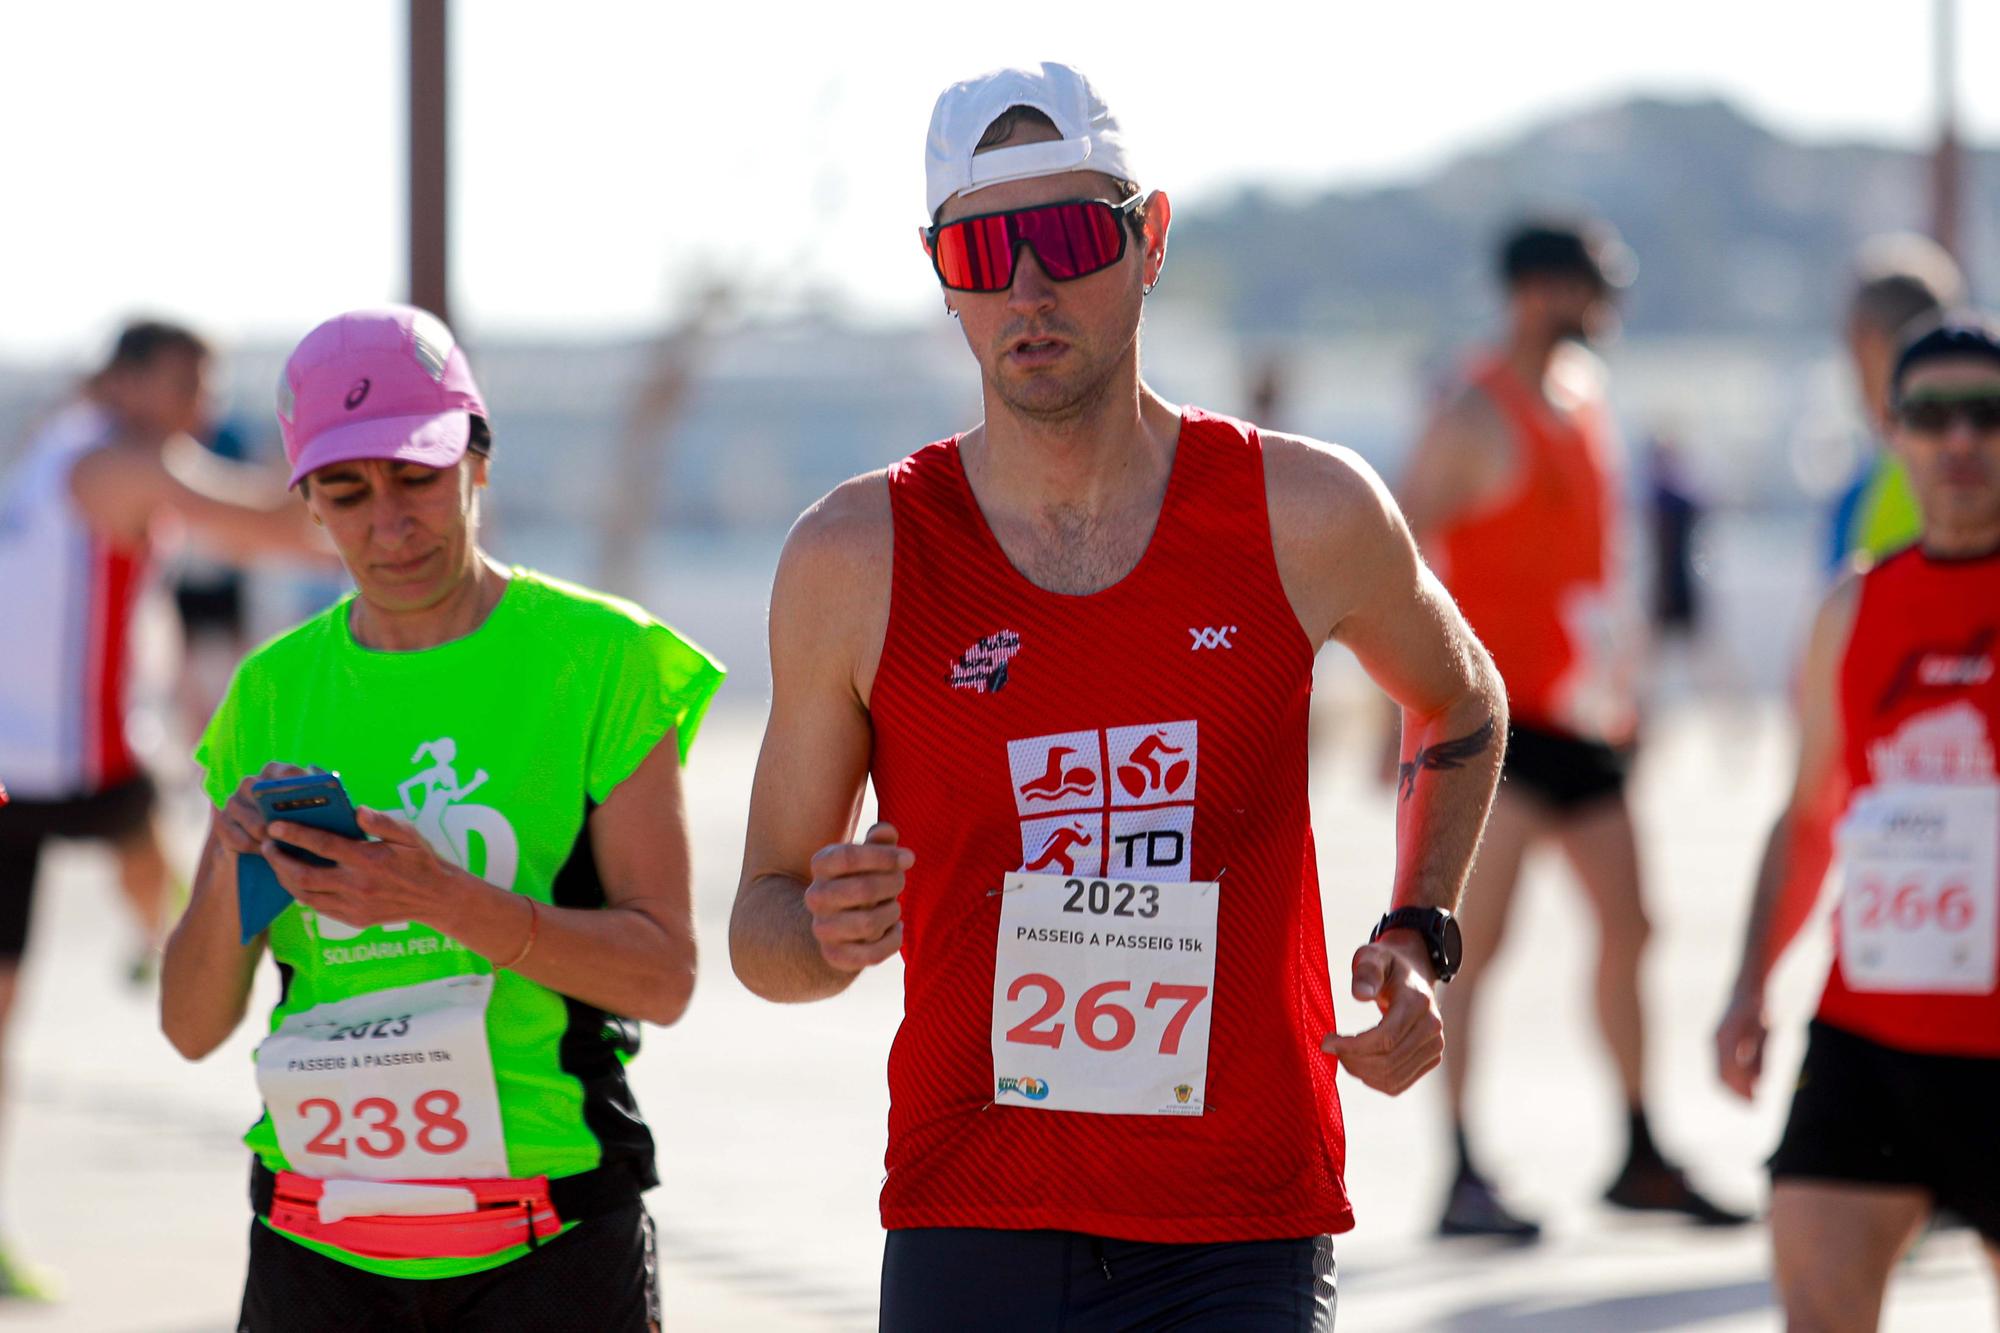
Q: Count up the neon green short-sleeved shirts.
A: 1